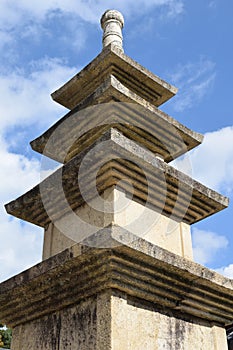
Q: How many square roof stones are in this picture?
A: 4